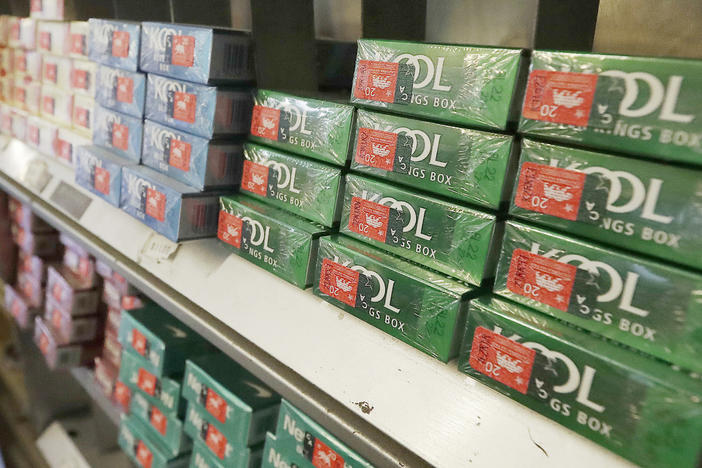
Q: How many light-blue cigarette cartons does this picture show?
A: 8